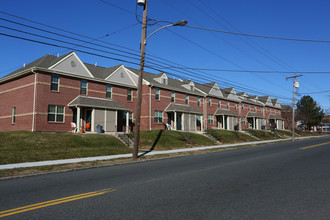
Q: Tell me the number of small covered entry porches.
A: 5